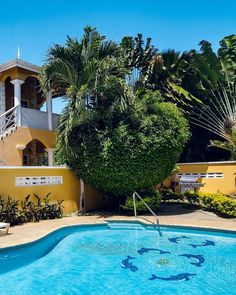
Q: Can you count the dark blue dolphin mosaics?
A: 6